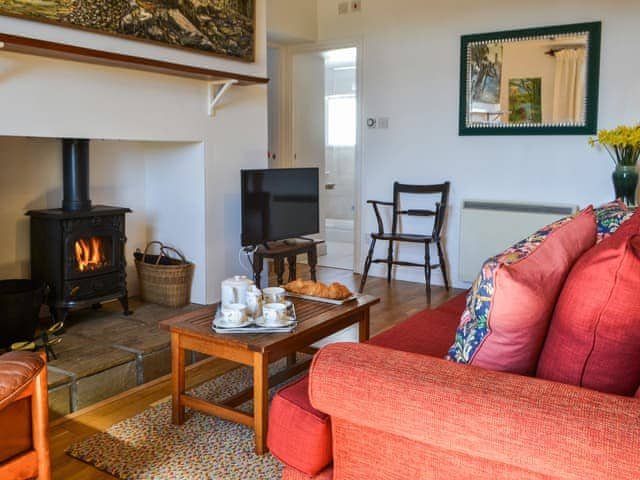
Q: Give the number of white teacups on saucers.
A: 3